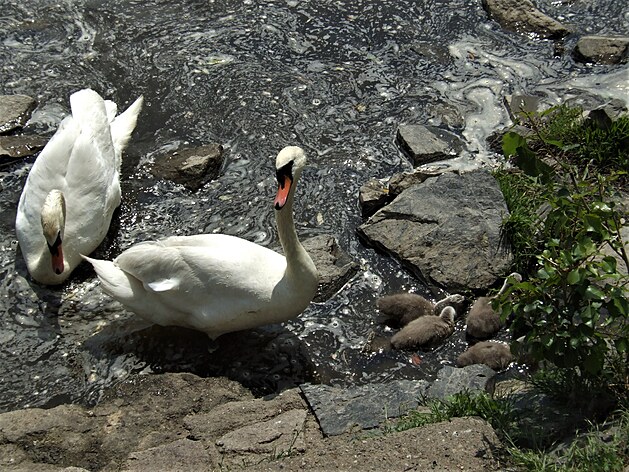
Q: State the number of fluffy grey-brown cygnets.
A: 4